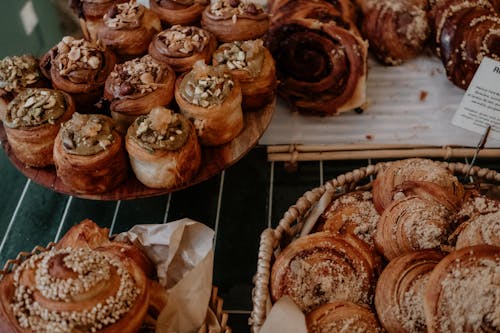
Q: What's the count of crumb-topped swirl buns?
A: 9